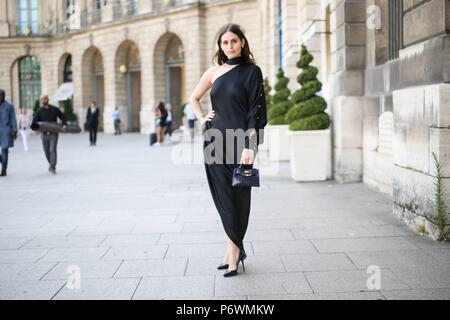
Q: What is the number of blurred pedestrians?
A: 8